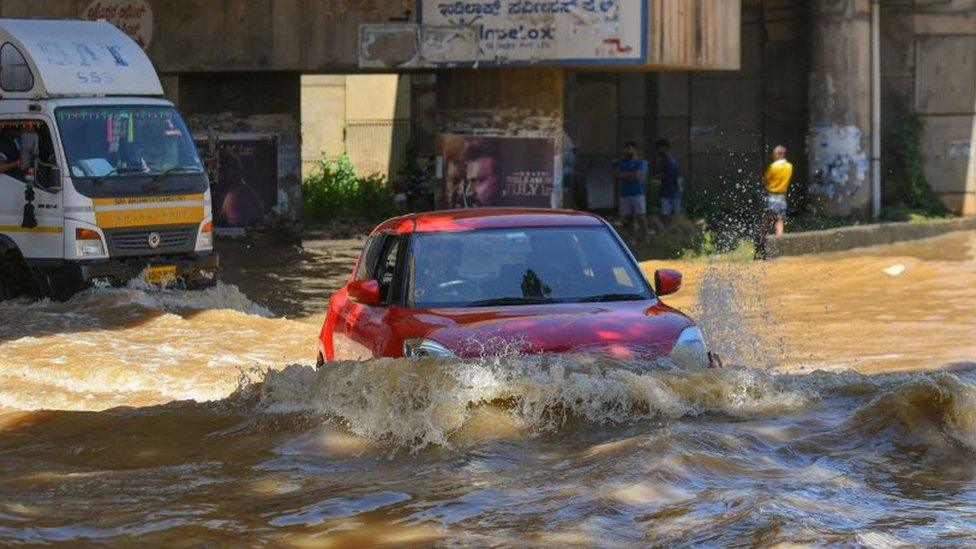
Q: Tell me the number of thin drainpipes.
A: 1